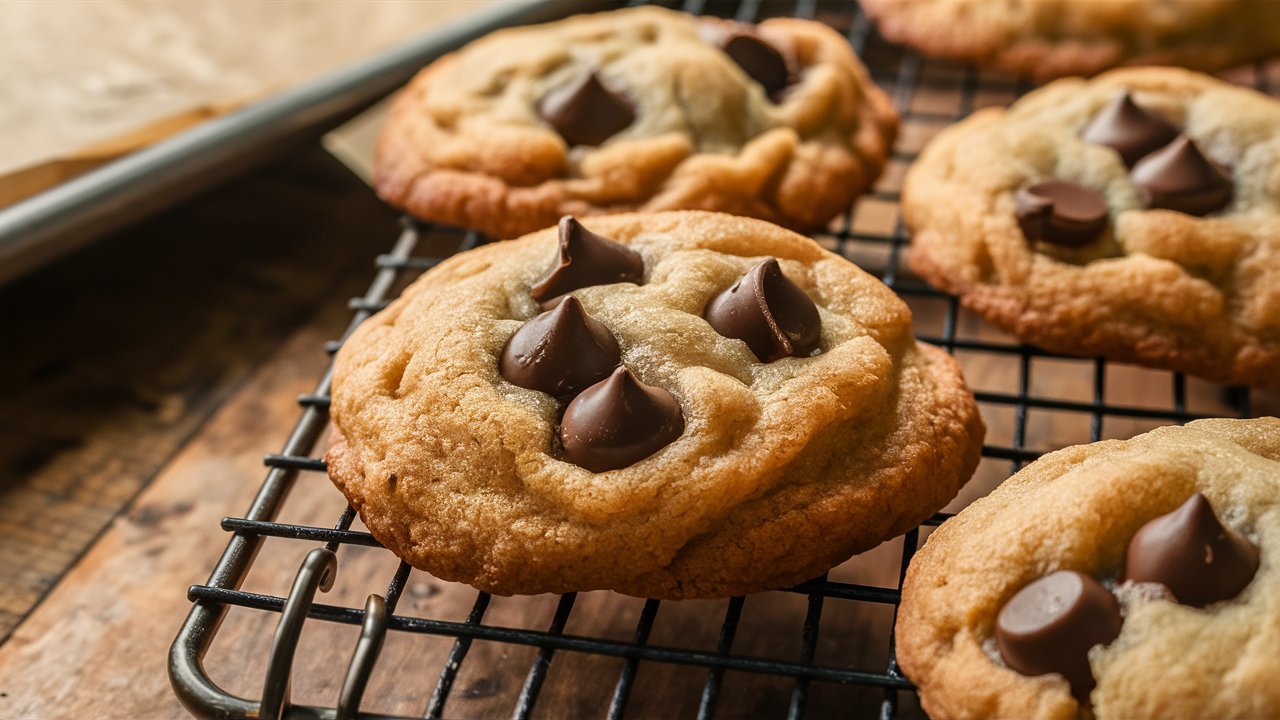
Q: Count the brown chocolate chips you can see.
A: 11